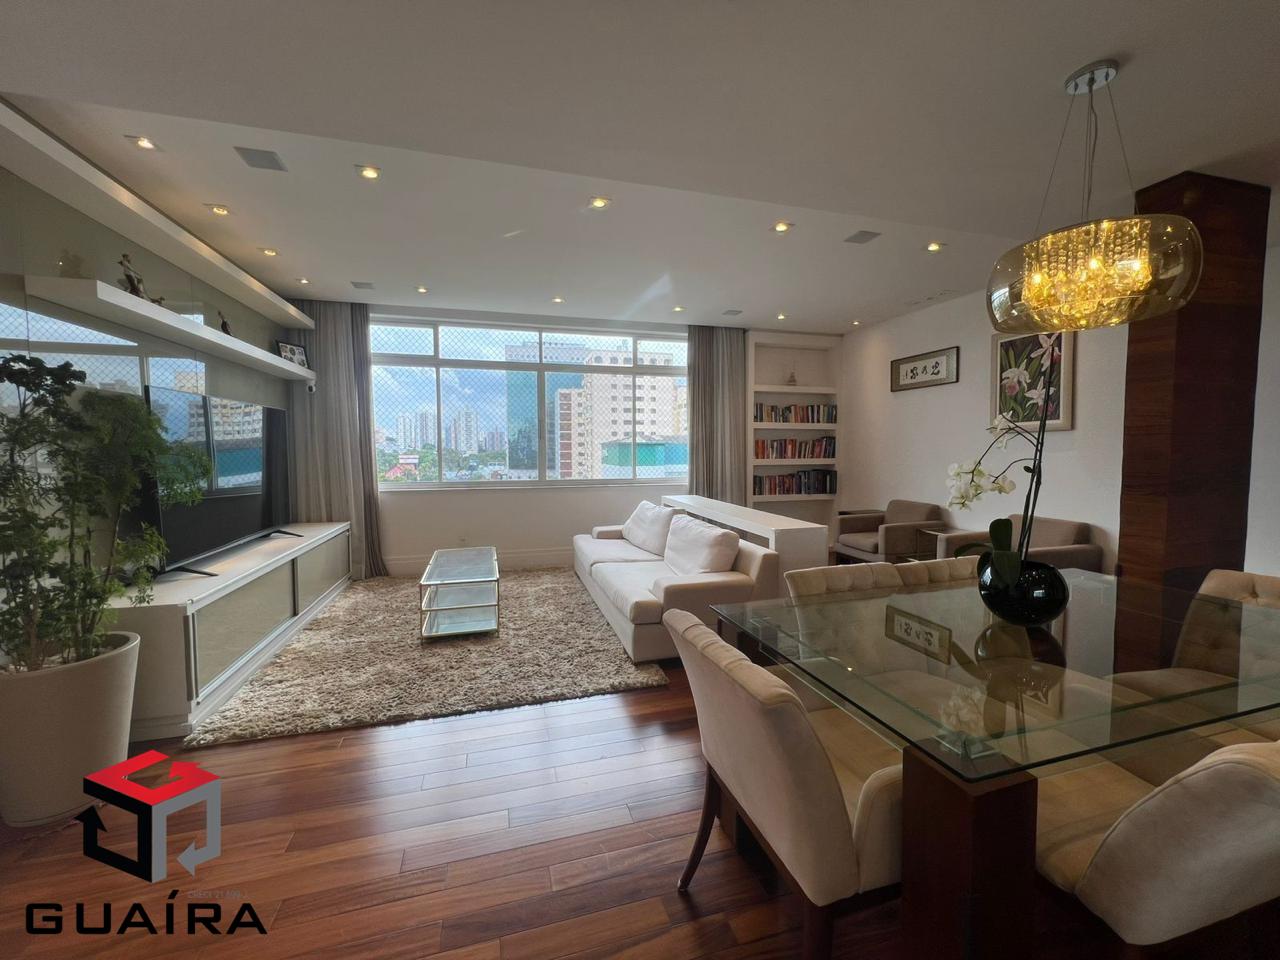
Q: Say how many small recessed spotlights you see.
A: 13